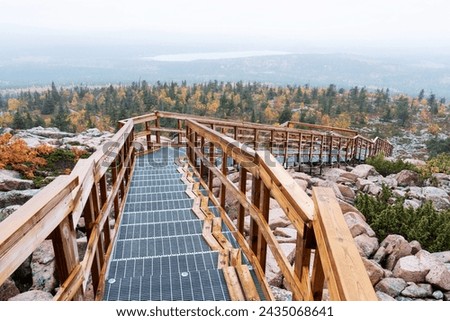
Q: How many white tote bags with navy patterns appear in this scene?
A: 0